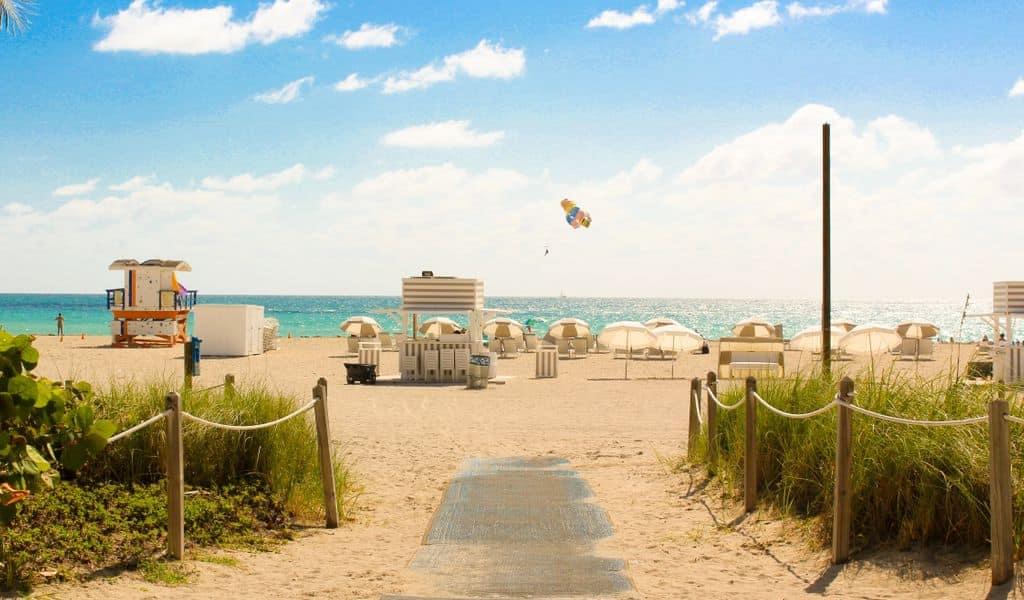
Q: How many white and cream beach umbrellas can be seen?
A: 12